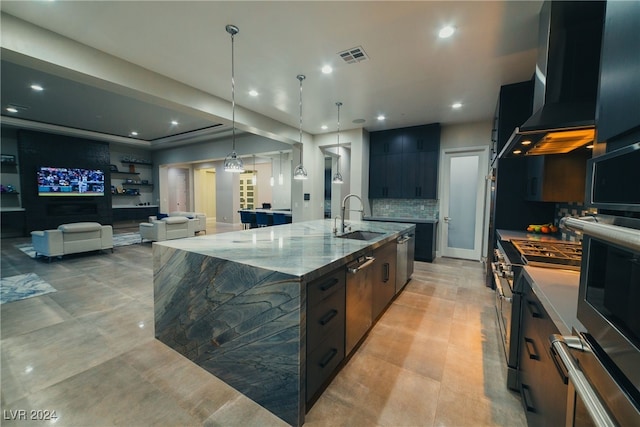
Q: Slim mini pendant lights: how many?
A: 3